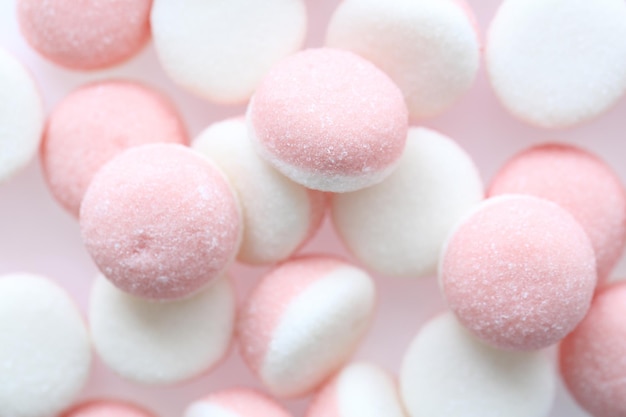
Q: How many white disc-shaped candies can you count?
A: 9